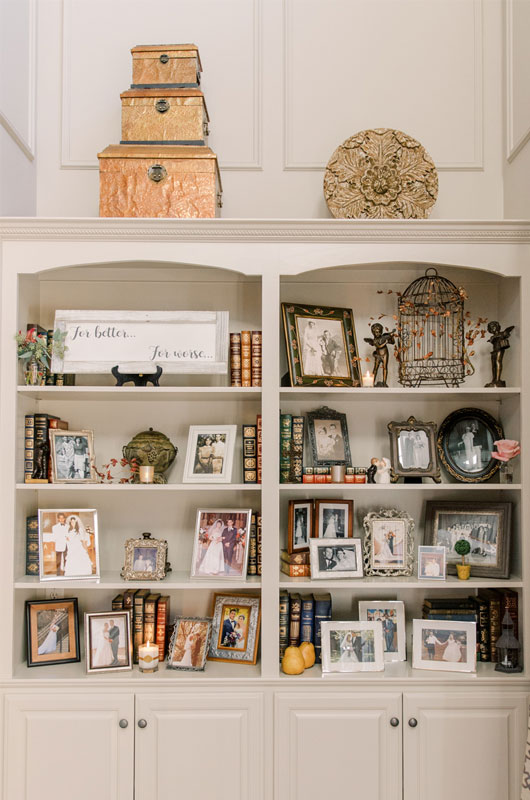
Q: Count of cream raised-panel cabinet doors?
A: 4